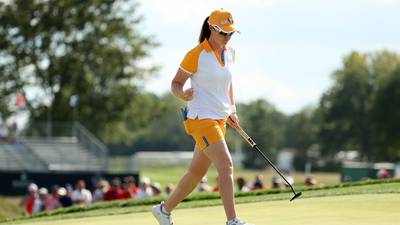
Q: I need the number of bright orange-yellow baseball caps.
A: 1